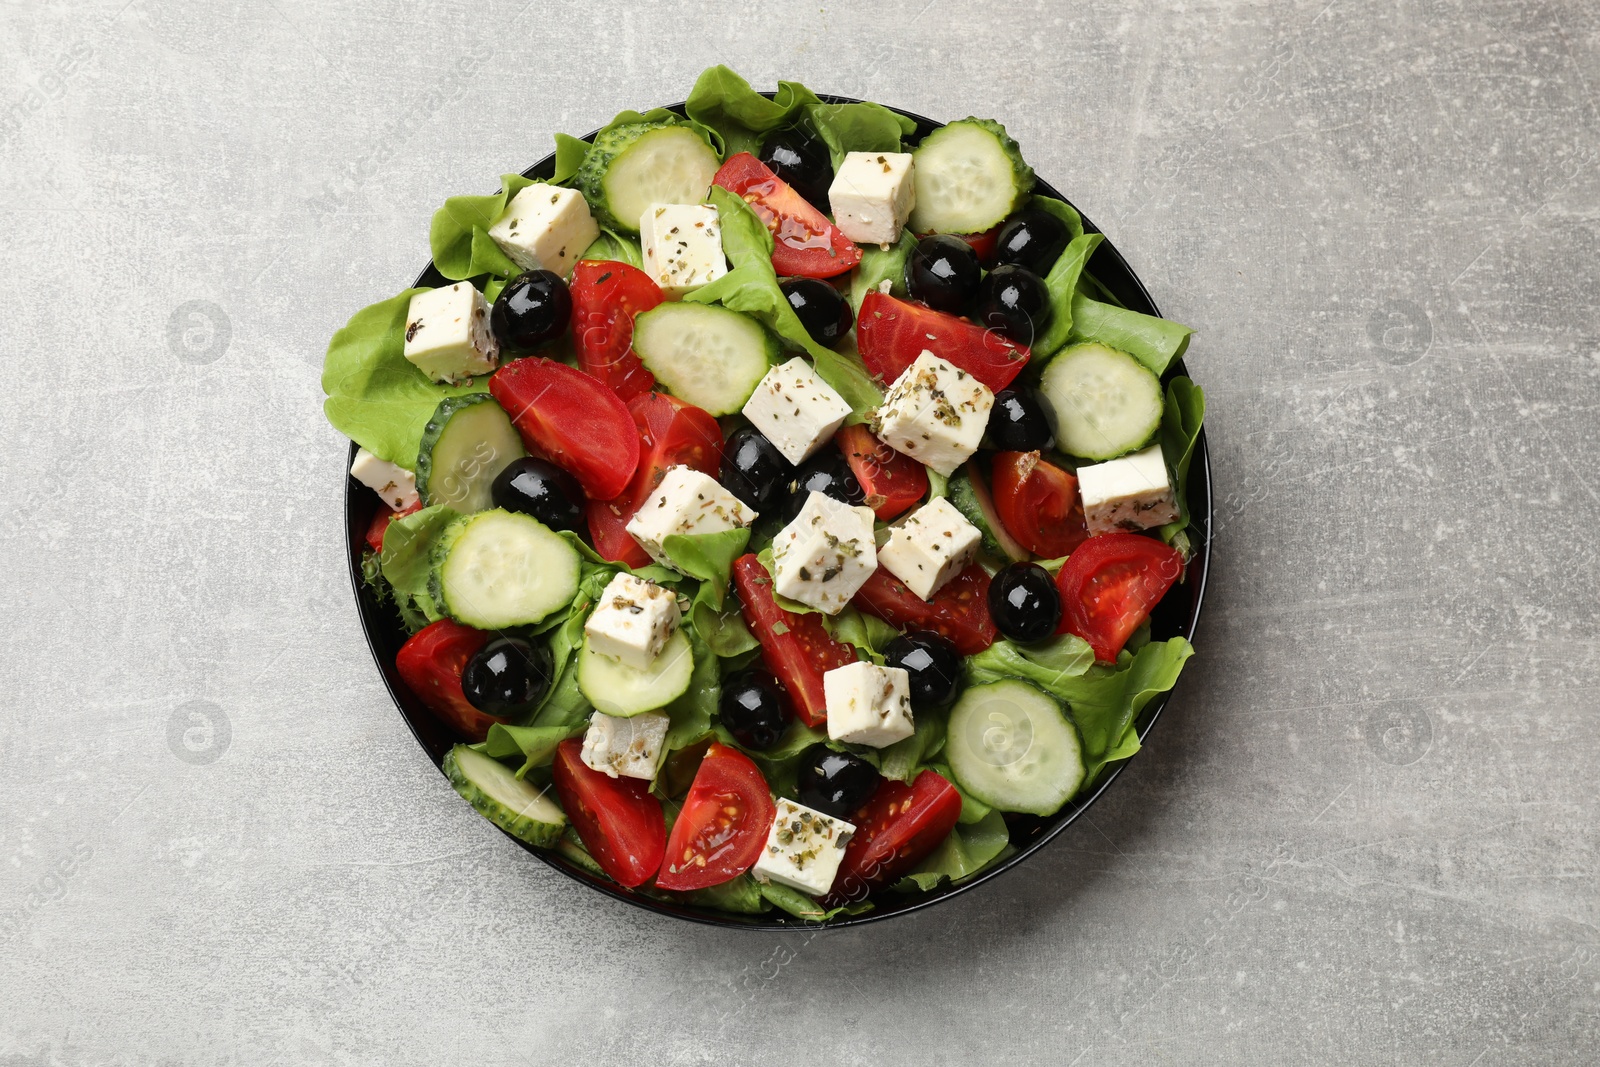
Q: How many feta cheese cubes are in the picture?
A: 15